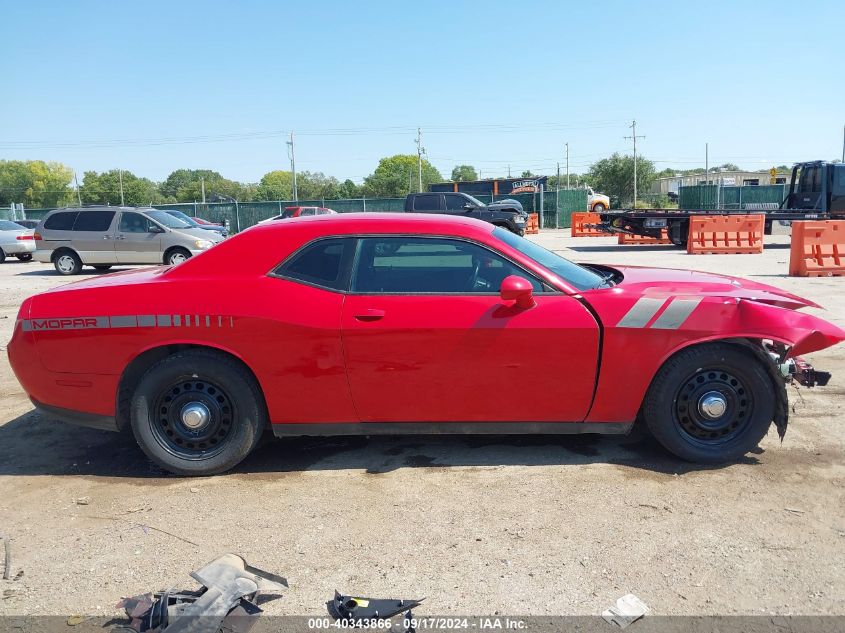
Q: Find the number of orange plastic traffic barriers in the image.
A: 5